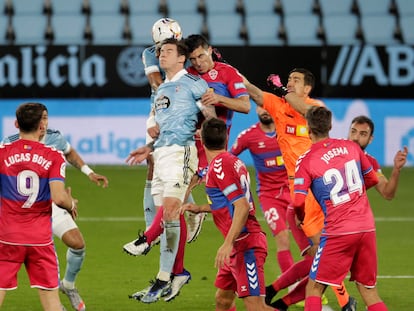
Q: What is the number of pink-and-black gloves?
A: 2